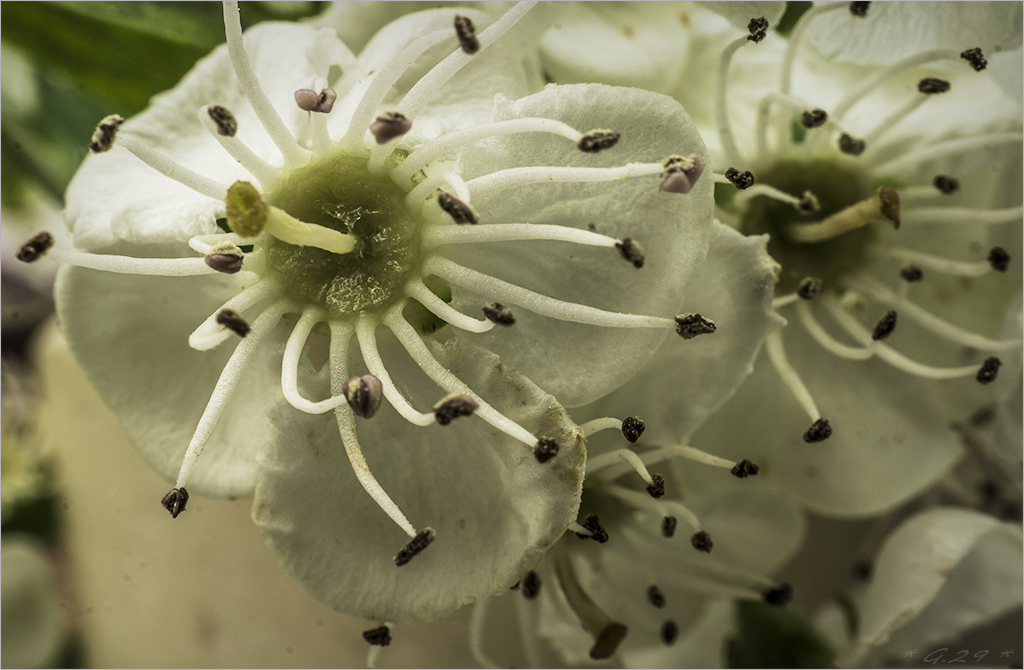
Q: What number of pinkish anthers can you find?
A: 5